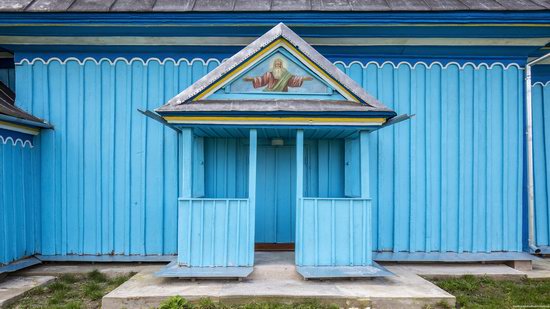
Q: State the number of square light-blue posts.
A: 4